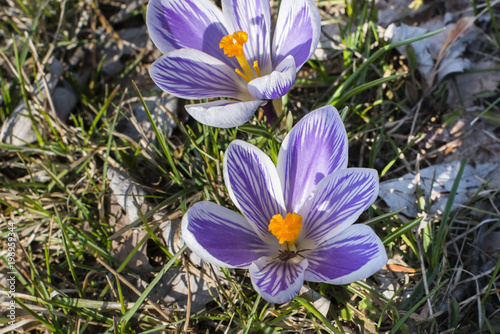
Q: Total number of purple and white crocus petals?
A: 12